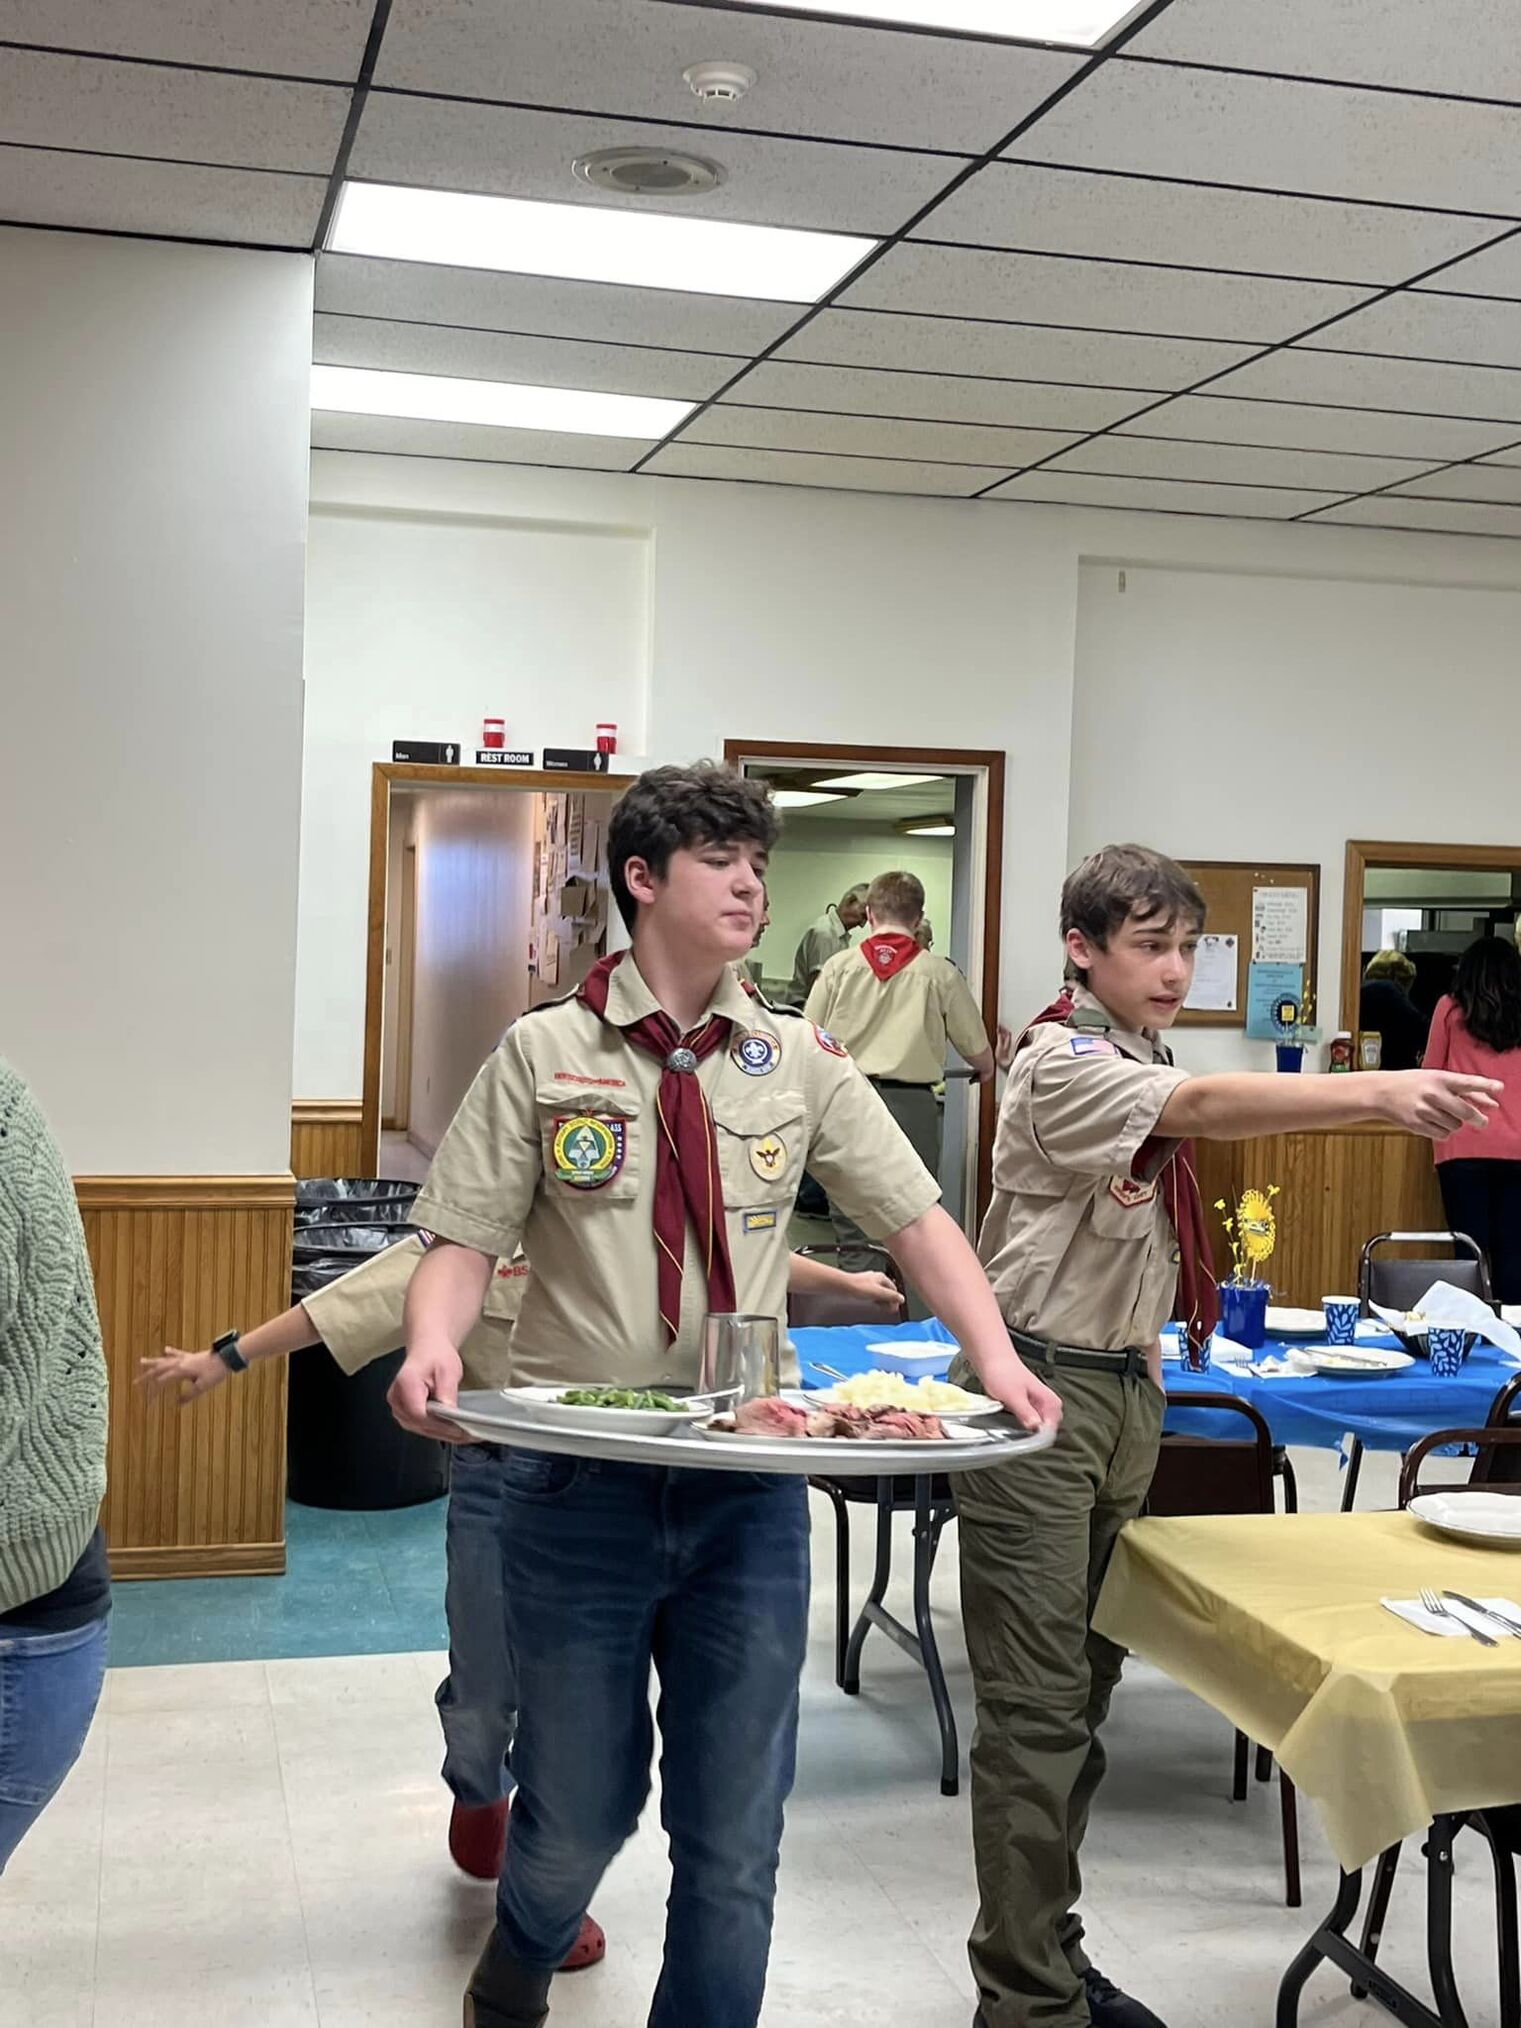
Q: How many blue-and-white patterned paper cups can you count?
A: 3